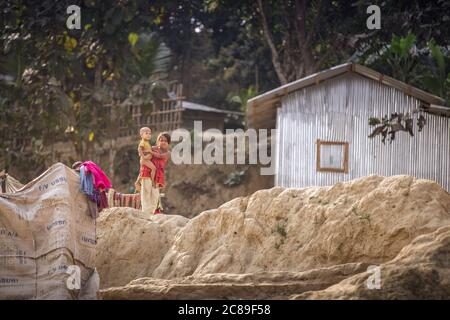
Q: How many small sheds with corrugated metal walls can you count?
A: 1